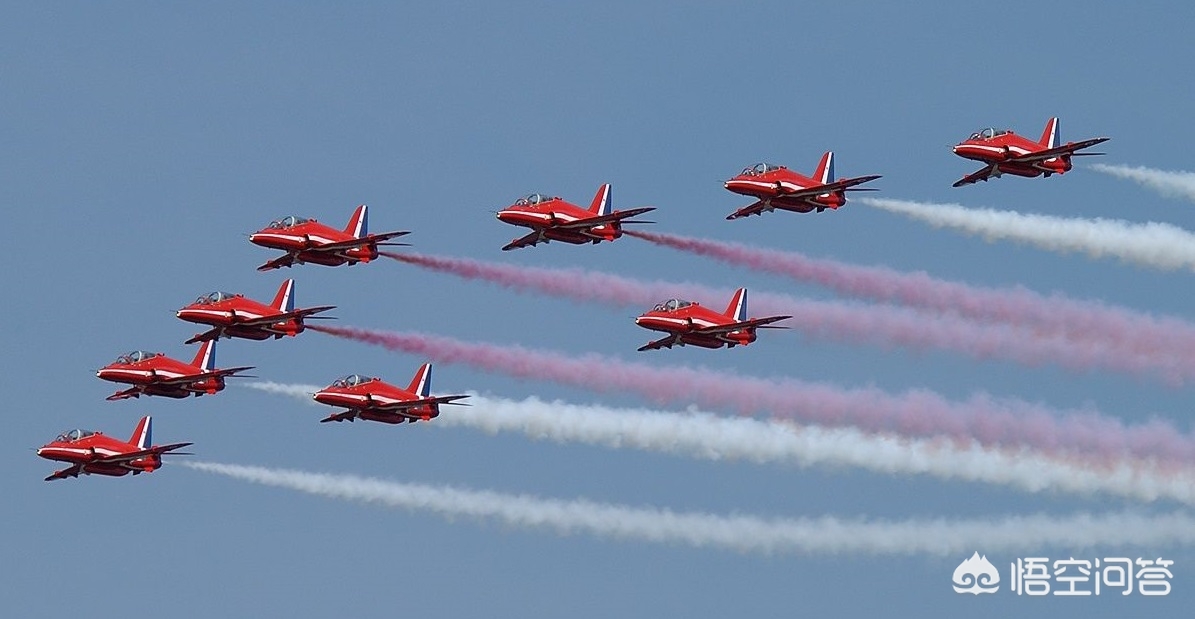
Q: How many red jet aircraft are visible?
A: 9